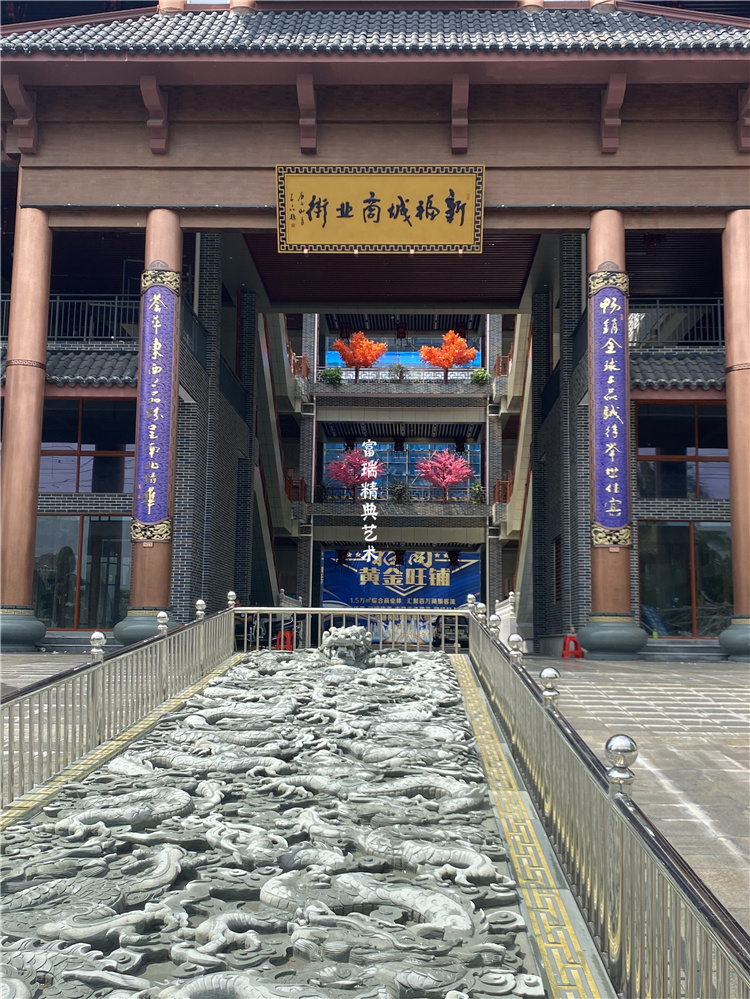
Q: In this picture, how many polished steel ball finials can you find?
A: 10